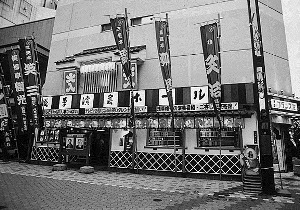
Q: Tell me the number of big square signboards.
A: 7